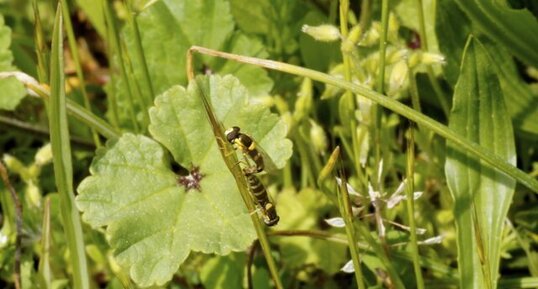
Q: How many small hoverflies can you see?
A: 2